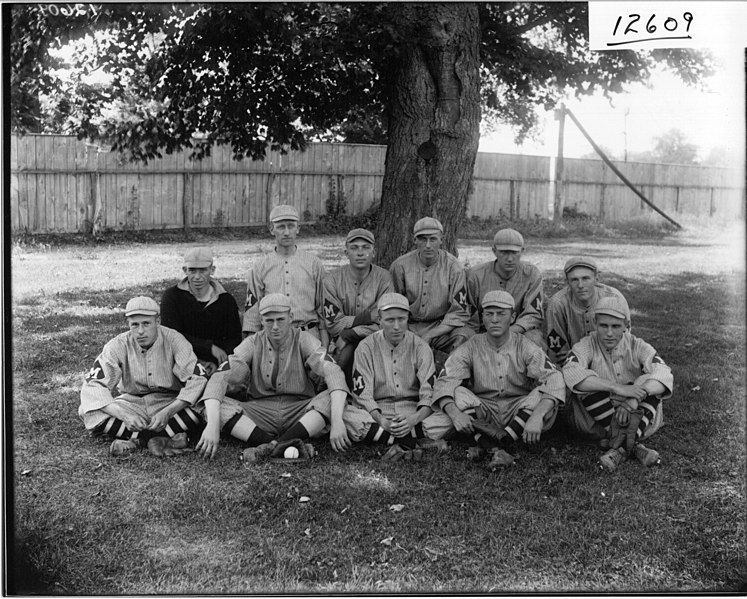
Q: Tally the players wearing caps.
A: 11